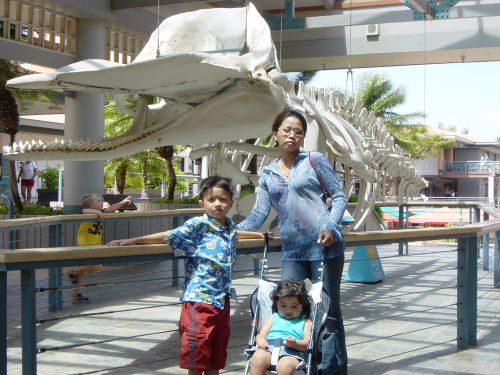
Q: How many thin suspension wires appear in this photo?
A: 5